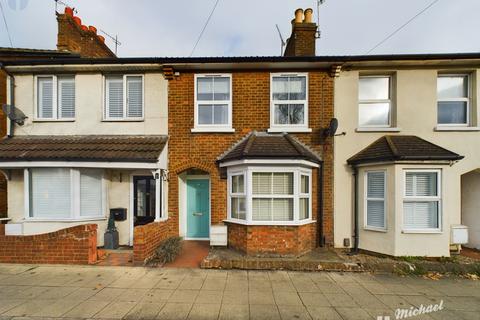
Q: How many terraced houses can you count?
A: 3